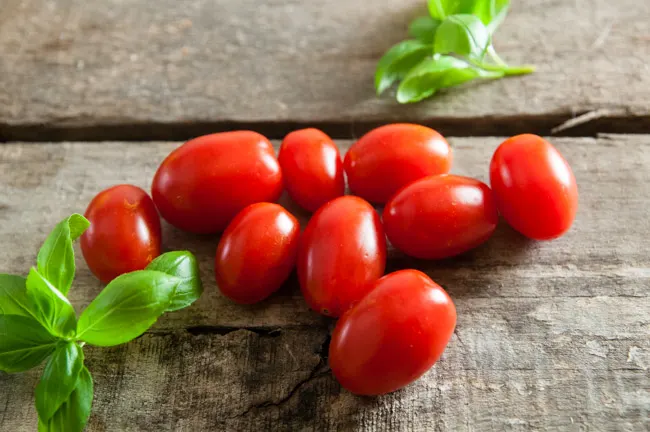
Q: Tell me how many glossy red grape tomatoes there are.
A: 9